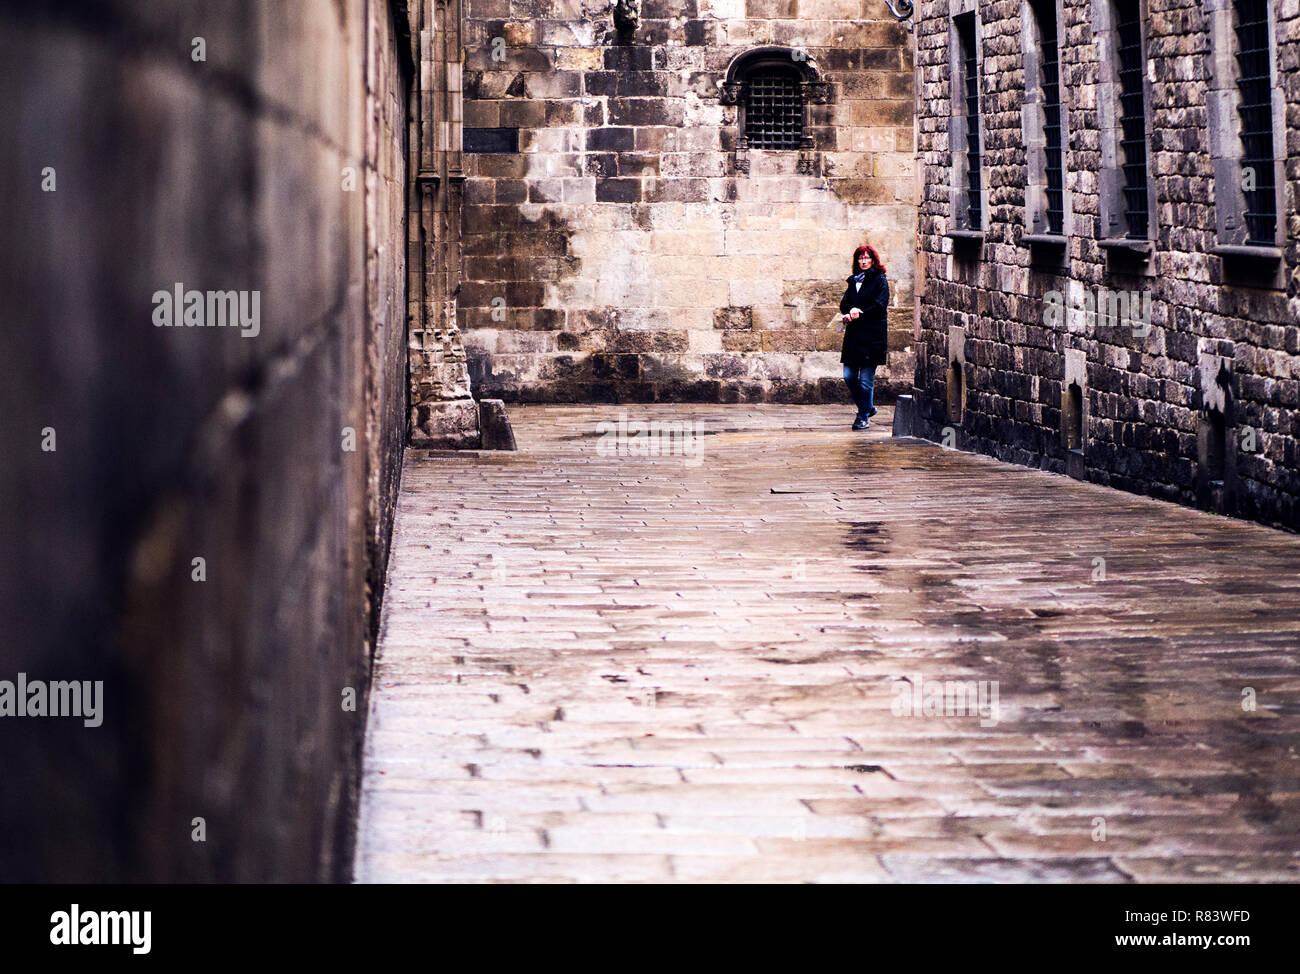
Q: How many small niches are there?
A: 3